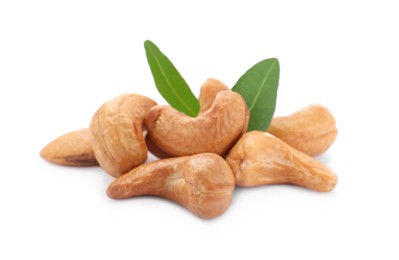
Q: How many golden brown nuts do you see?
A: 7